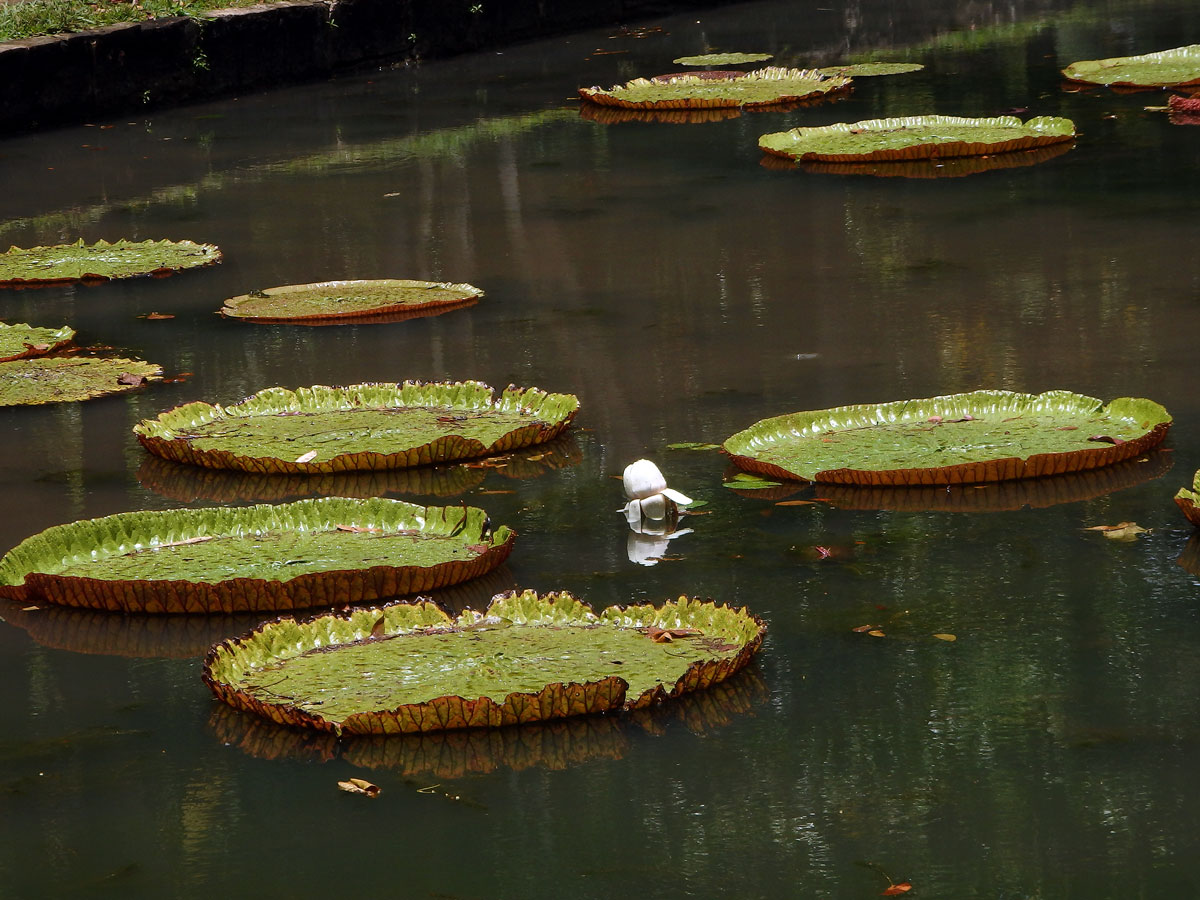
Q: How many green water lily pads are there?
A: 14